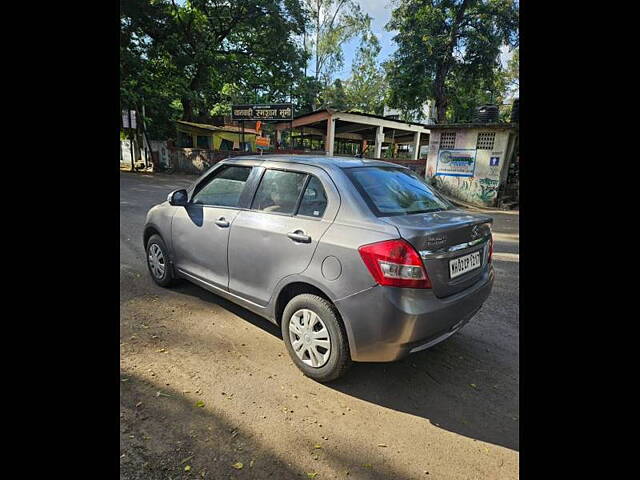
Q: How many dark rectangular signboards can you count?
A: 1